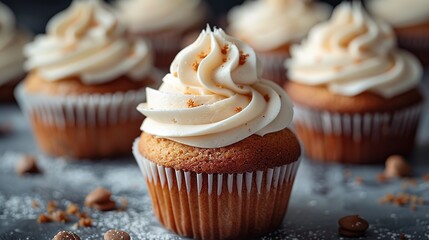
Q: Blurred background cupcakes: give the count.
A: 6